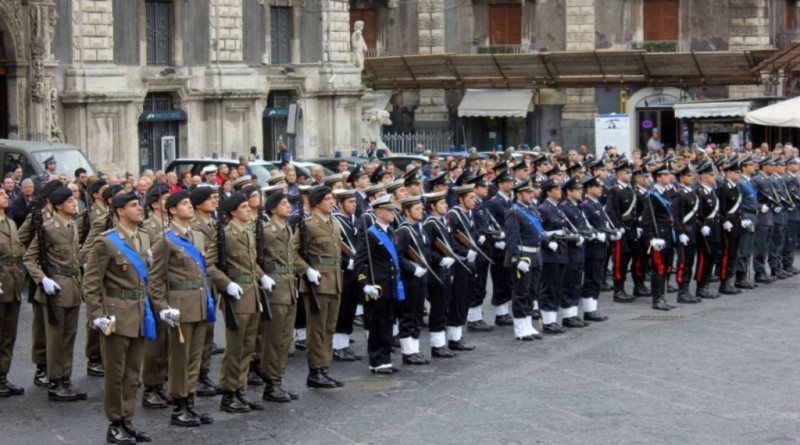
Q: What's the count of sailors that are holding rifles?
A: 4